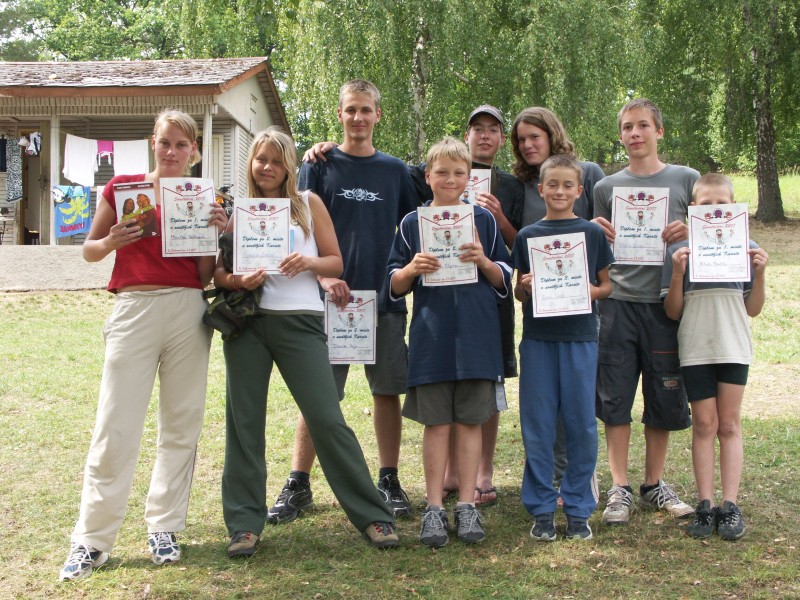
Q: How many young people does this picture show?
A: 9